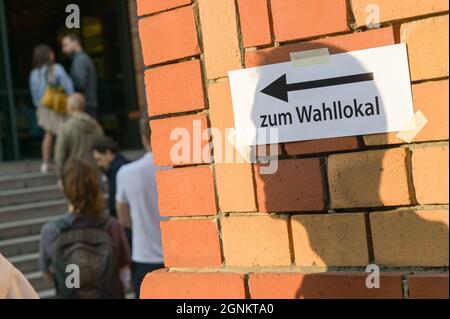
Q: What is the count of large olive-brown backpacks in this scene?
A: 1